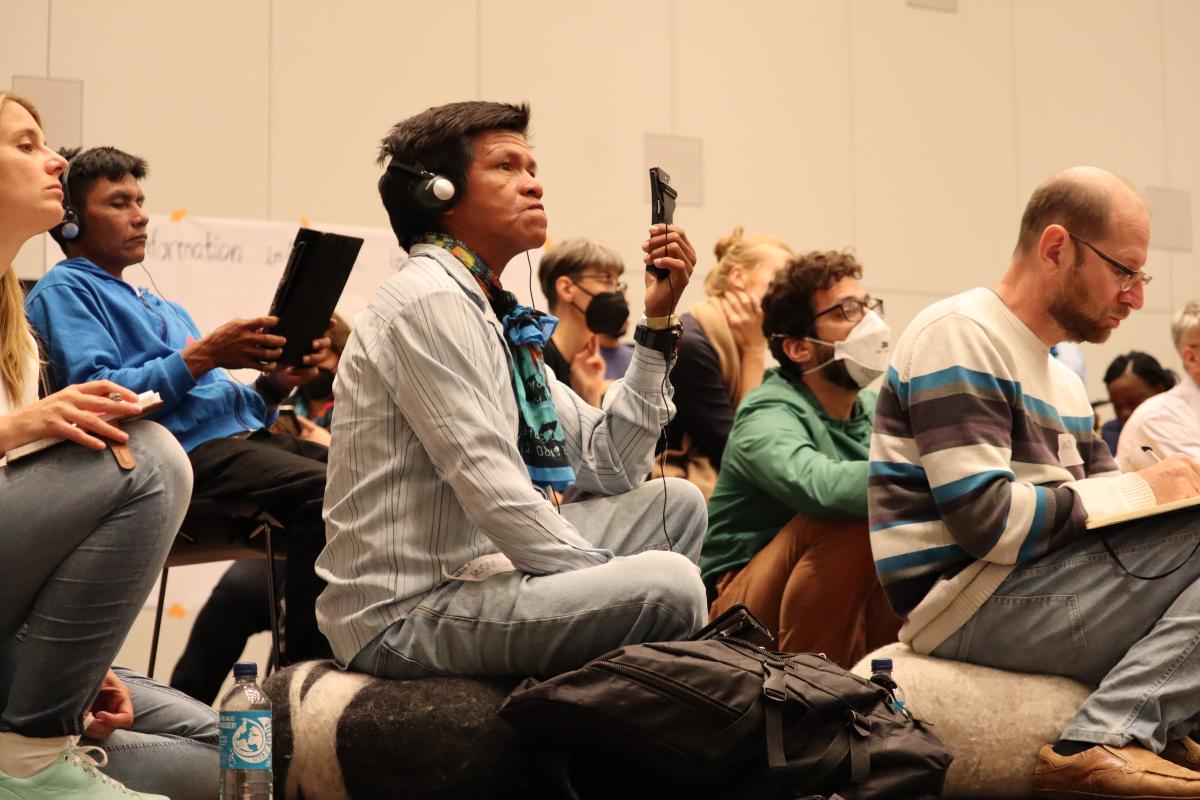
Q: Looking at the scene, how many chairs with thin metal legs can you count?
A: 1